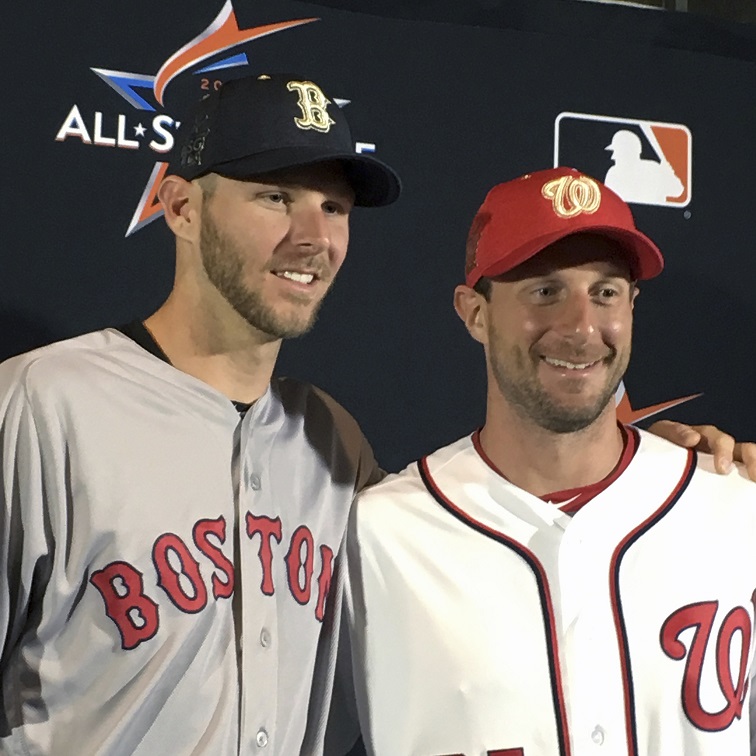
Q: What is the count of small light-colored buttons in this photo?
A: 4